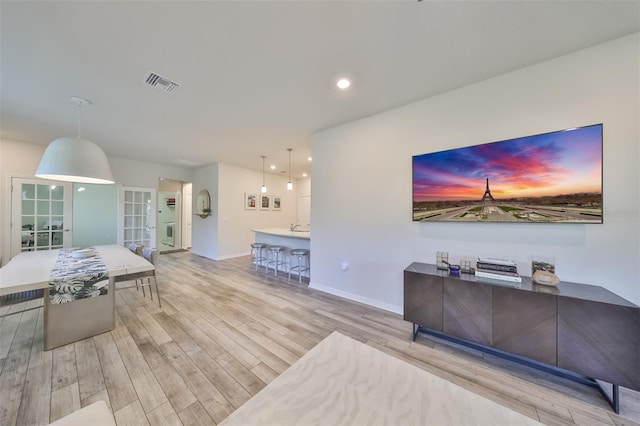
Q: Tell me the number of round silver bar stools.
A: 3